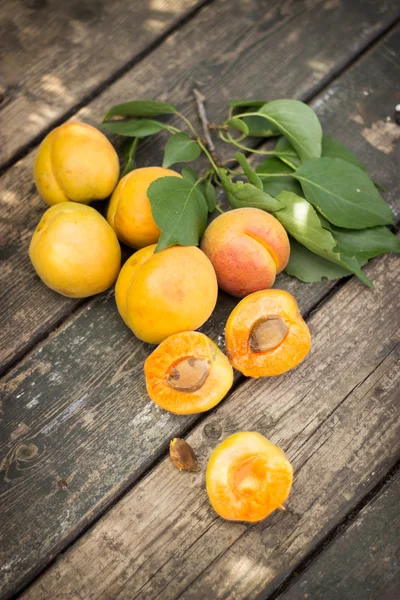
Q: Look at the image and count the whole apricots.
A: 5